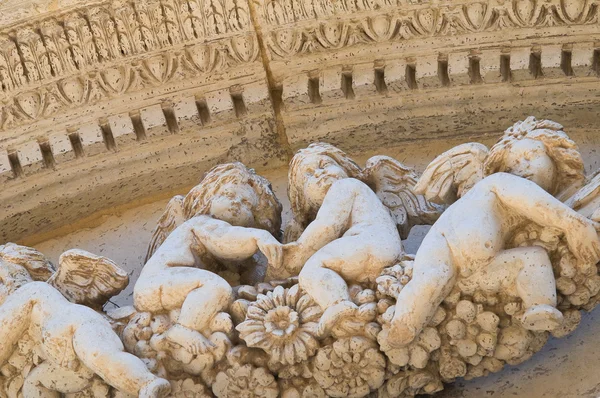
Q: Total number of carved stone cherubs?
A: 4